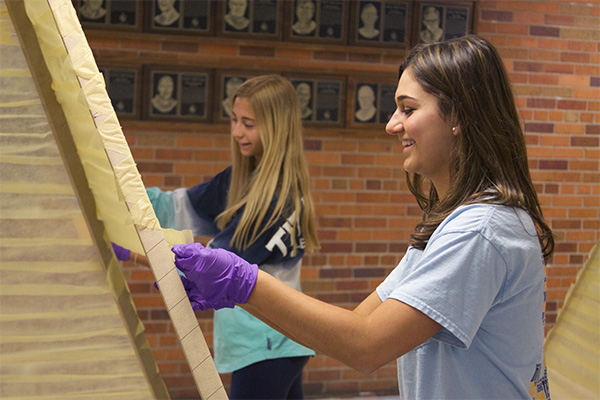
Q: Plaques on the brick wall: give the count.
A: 11